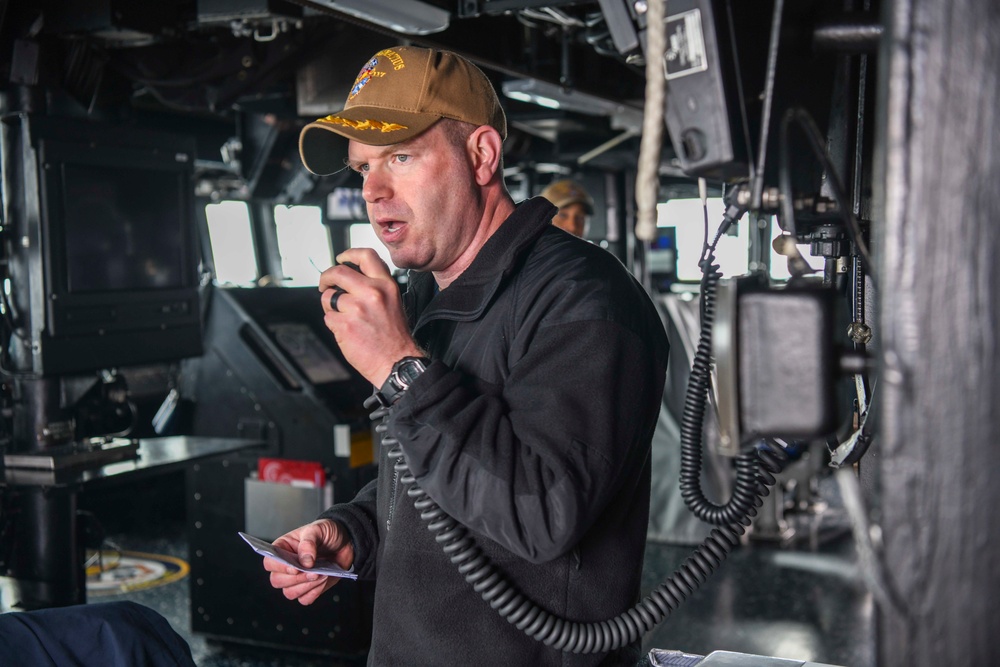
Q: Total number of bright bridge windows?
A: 5